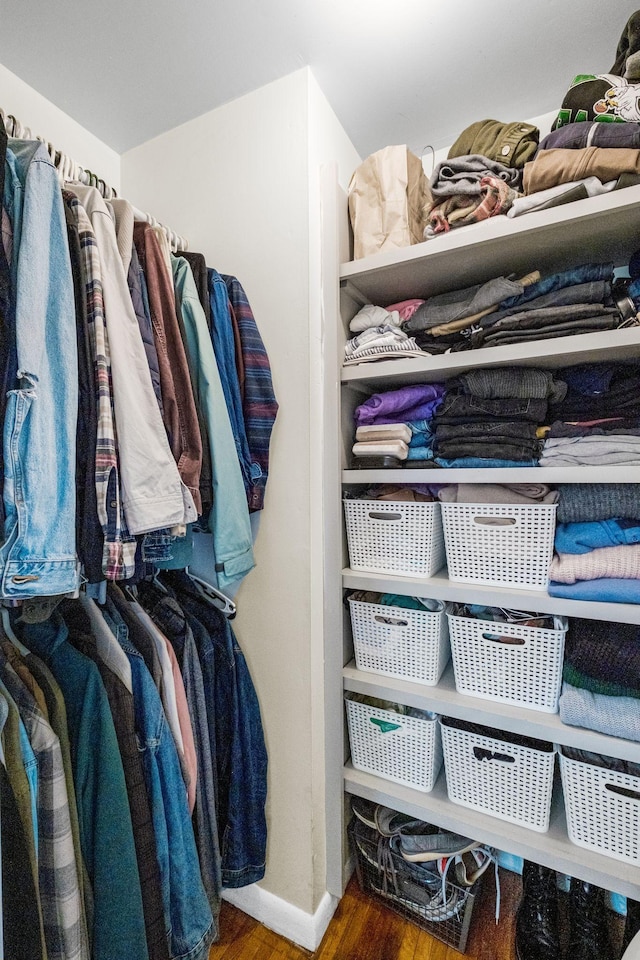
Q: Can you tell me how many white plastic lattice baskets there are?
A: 7